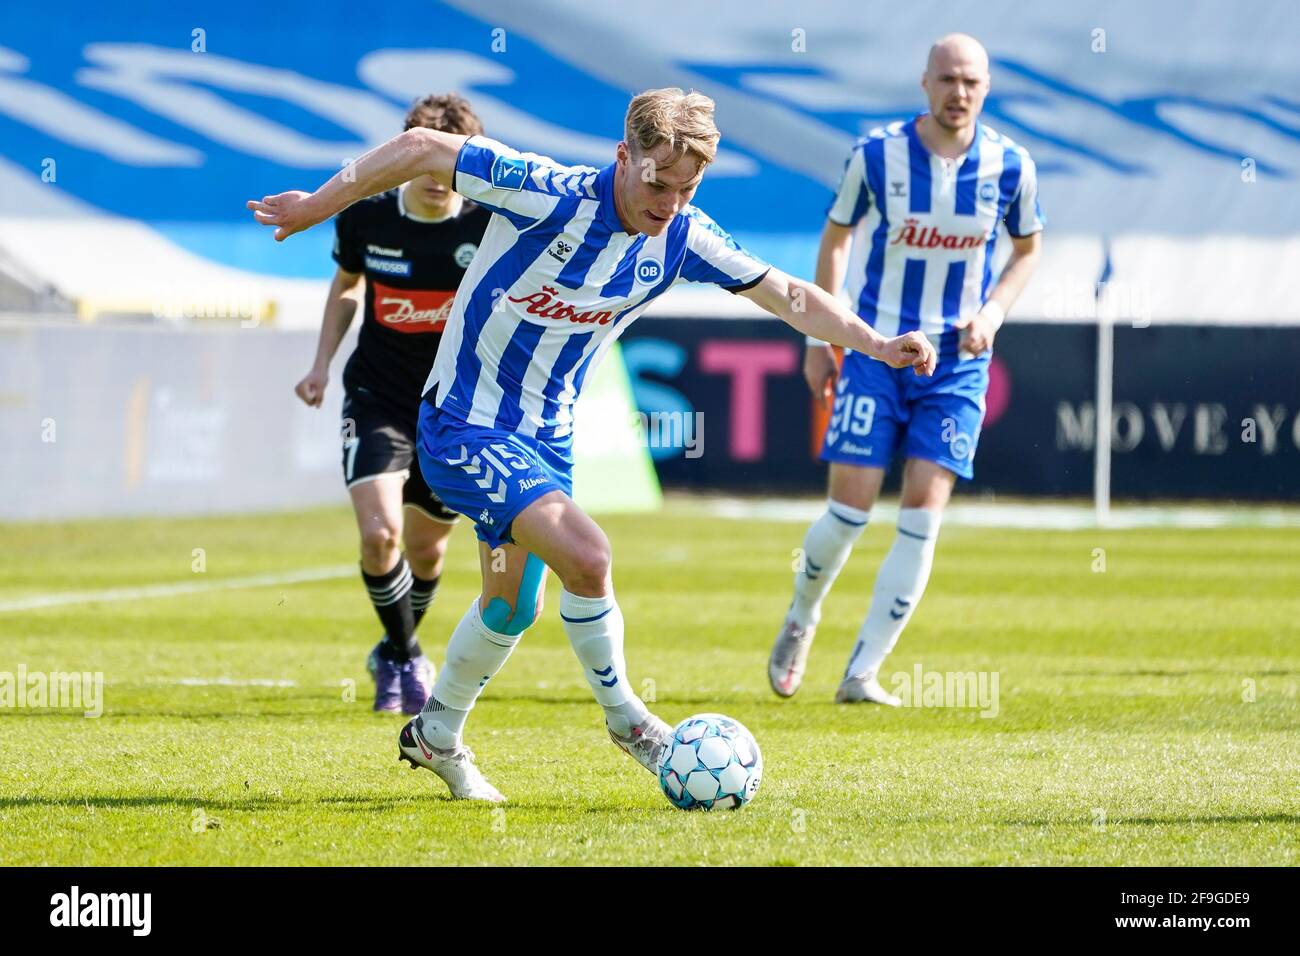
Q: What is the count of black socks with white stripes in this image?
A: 2